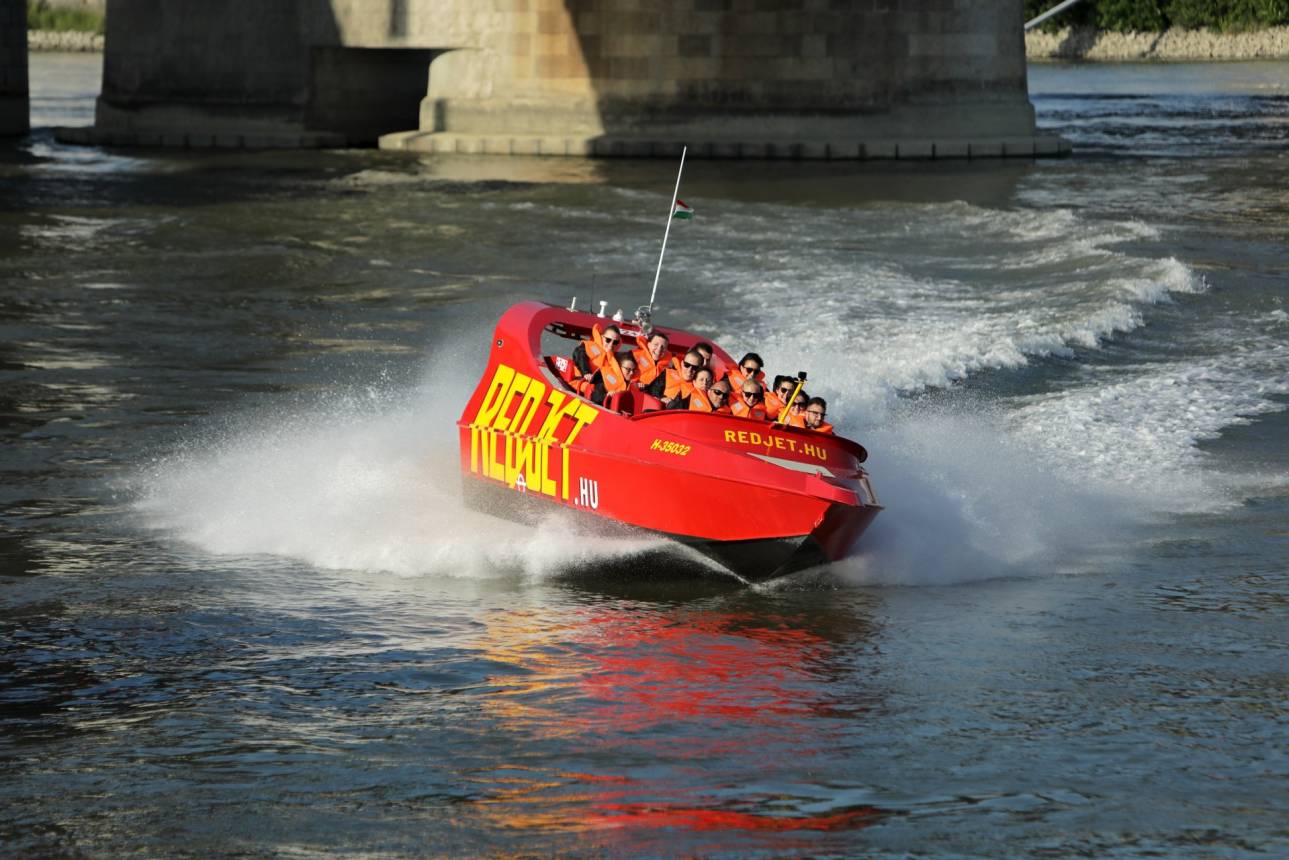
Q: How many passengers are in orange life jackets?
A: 12